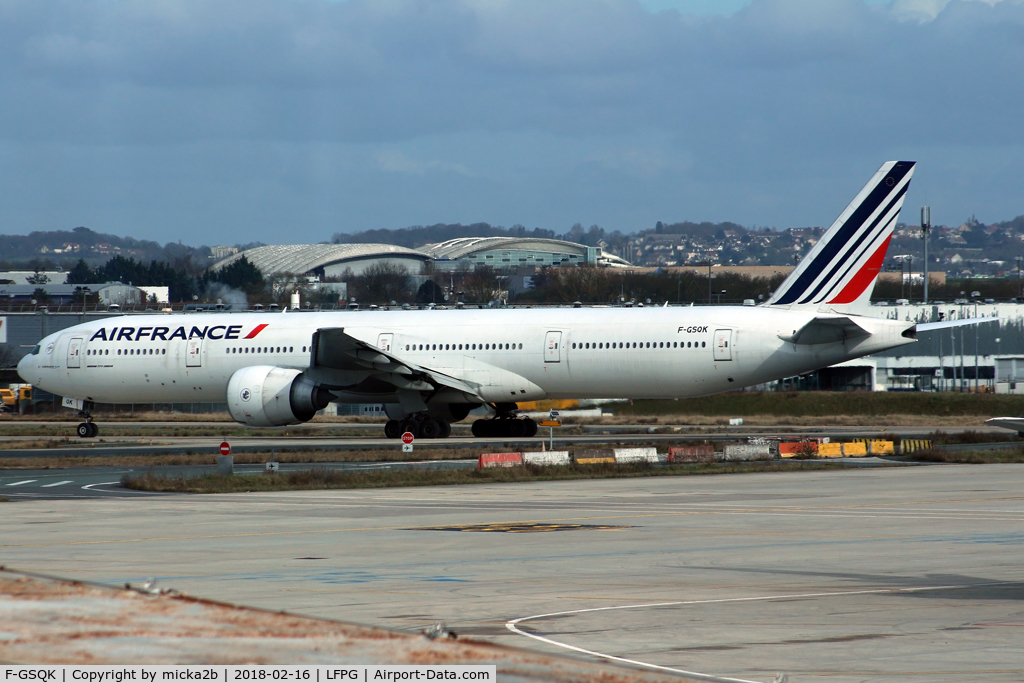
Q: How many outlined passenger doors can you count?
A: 5